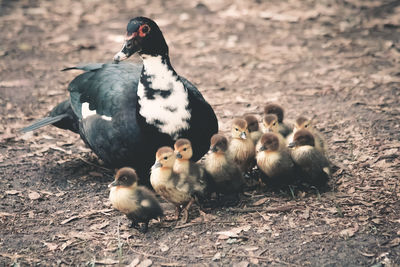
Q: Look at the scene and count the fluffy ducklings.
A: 11